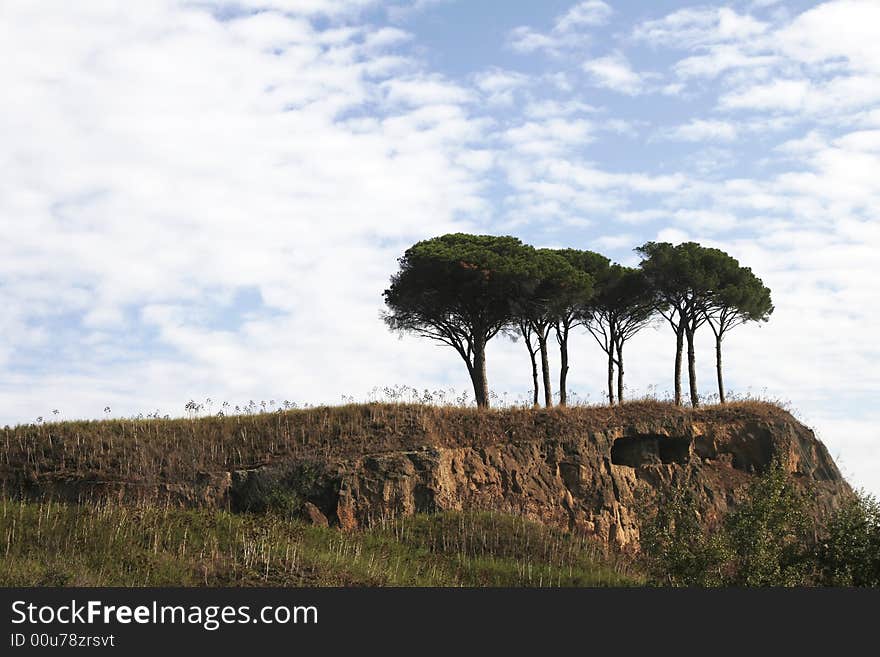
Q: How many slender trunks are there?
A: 8